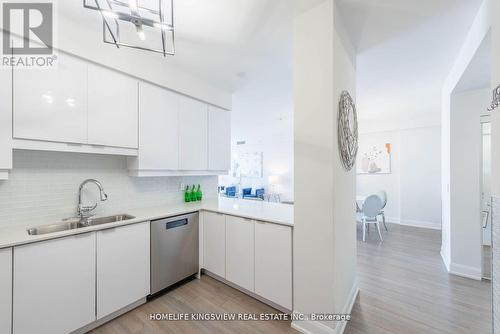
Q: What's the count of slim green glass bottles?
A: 3